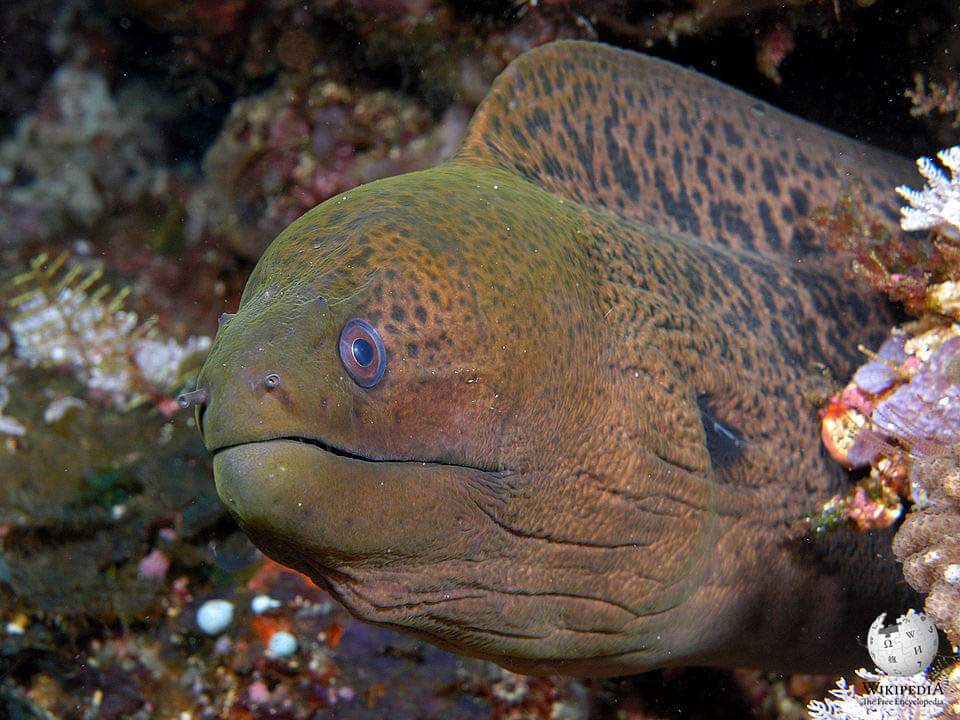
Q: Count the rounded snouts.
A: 1